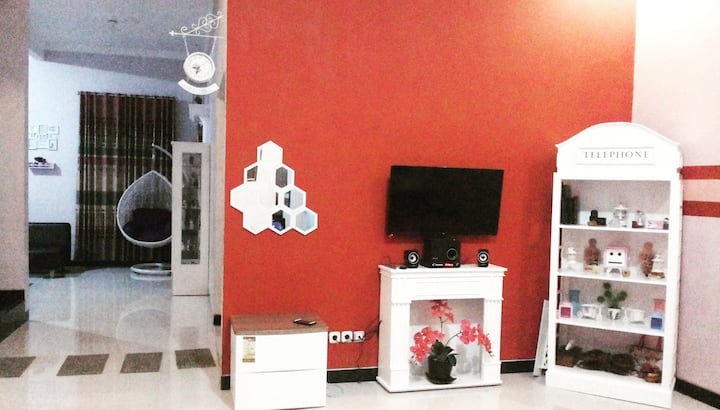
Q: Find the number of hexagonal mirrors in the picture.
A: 9